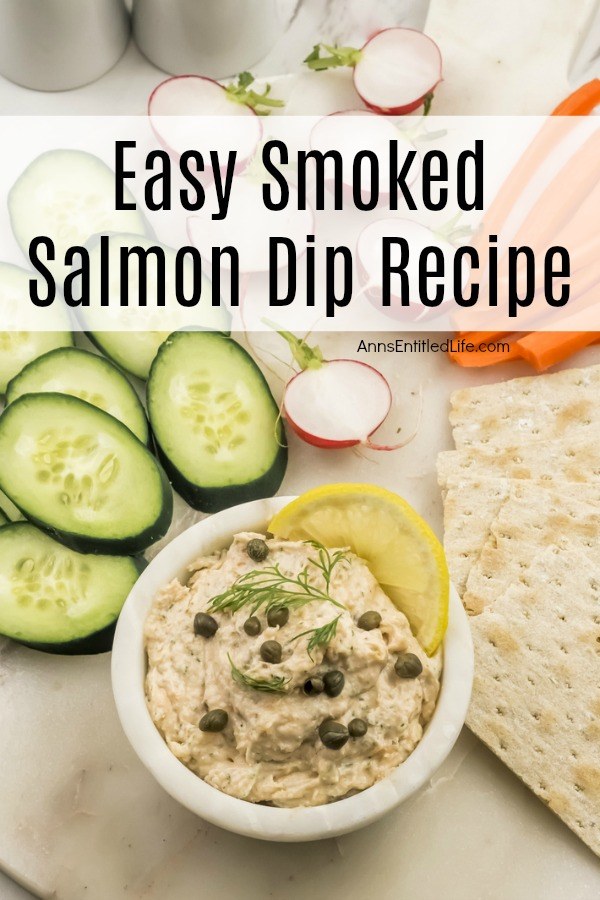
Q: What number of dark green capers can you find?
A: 12